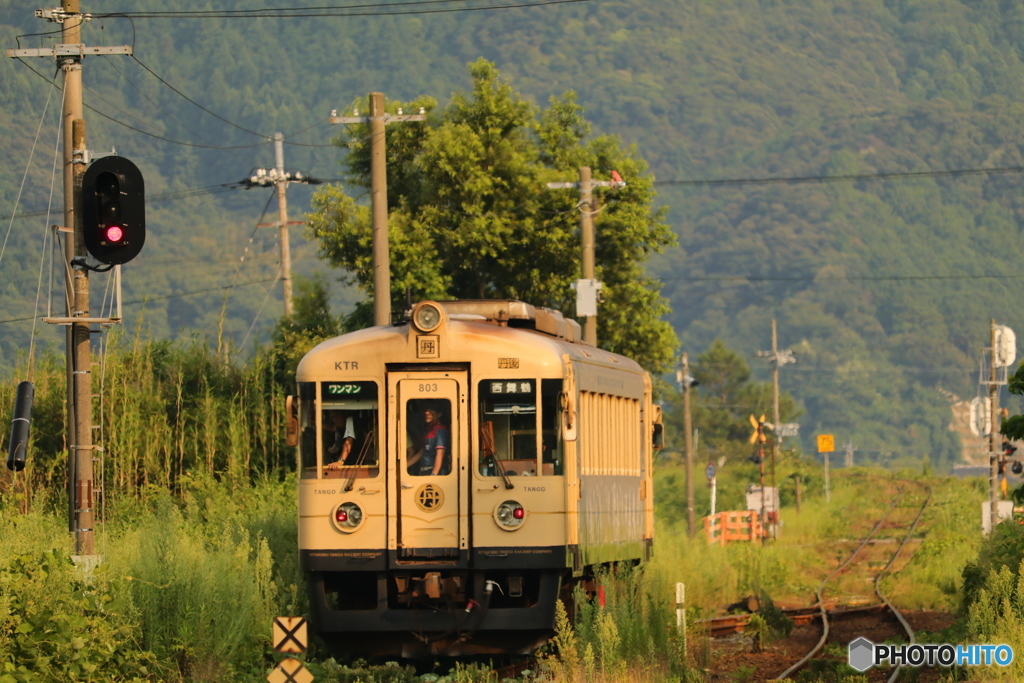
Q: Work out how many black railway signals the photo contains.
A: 1